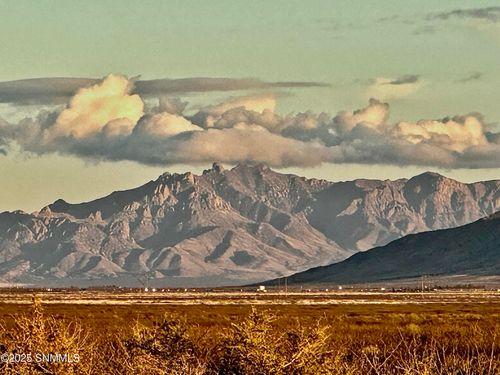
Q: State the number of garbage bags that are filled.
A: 0